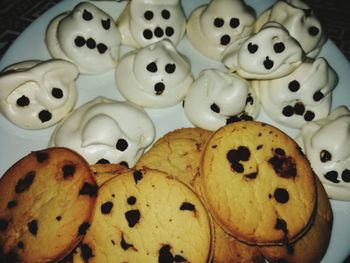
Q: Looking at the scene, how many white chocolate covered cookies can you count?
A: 11